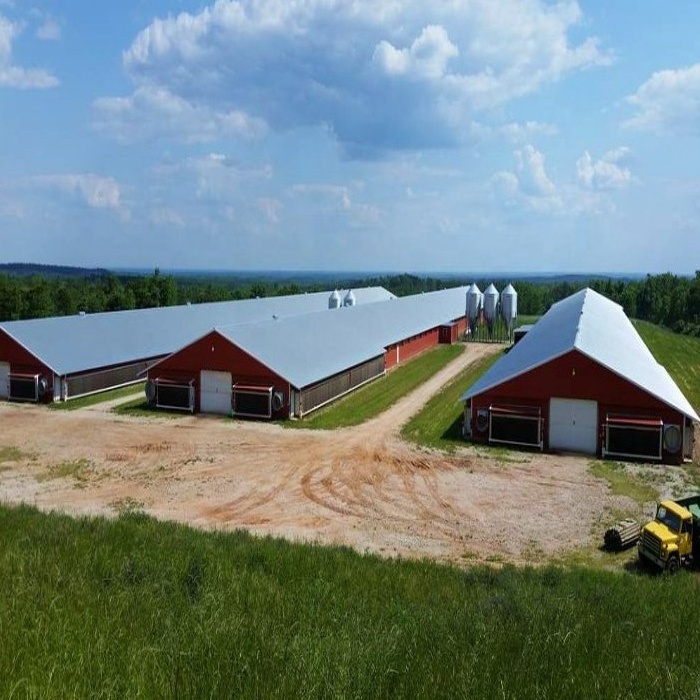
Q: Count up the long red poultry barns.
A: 3